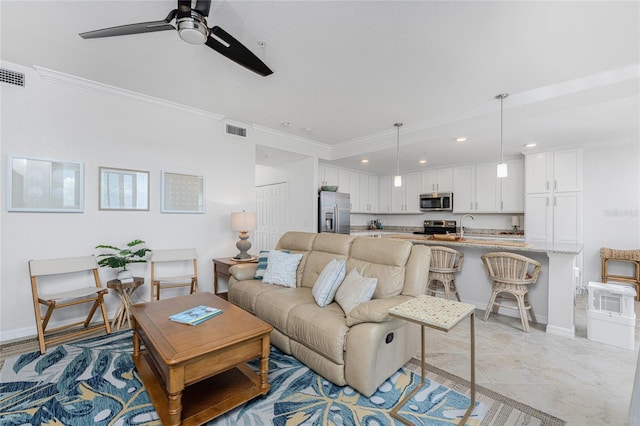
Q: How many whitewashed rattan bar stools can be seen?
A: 2